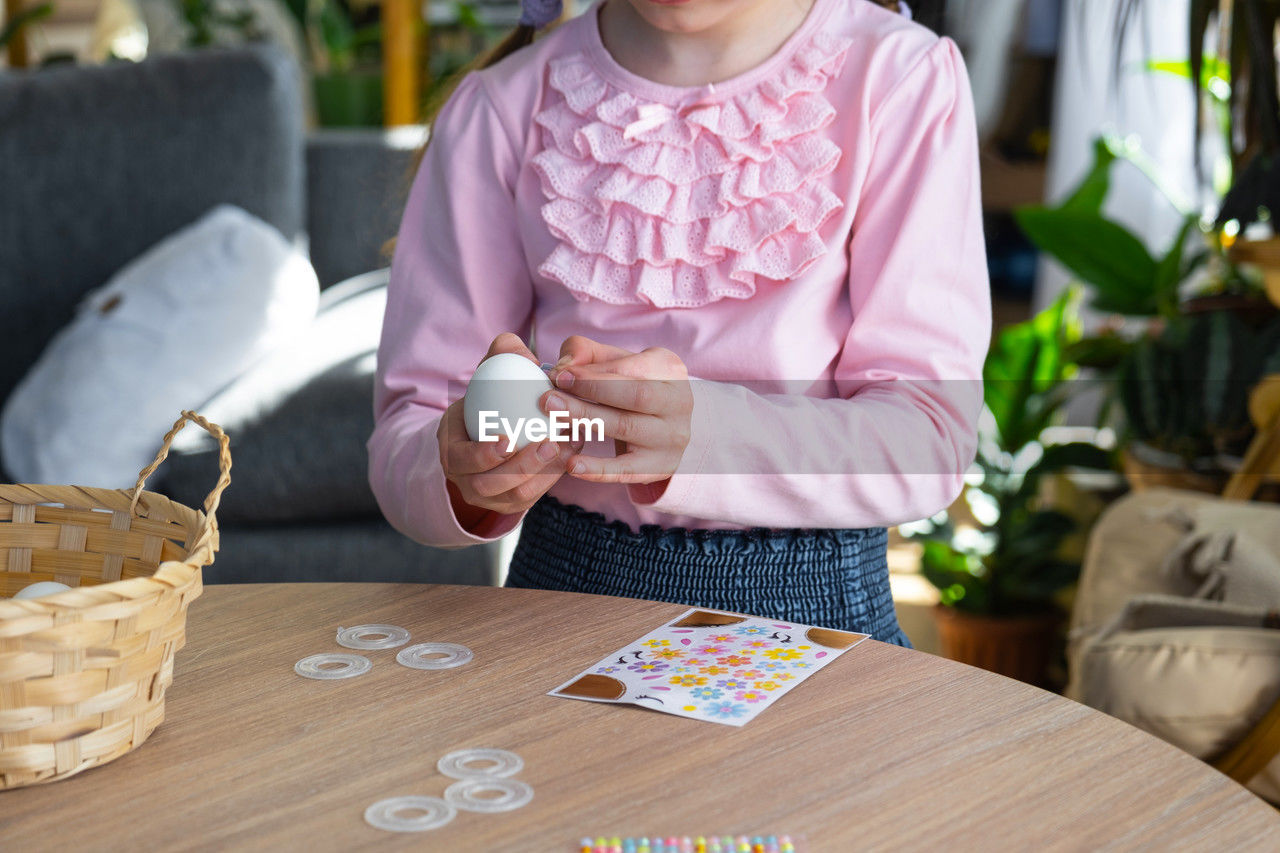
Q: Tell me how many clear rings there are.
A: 6